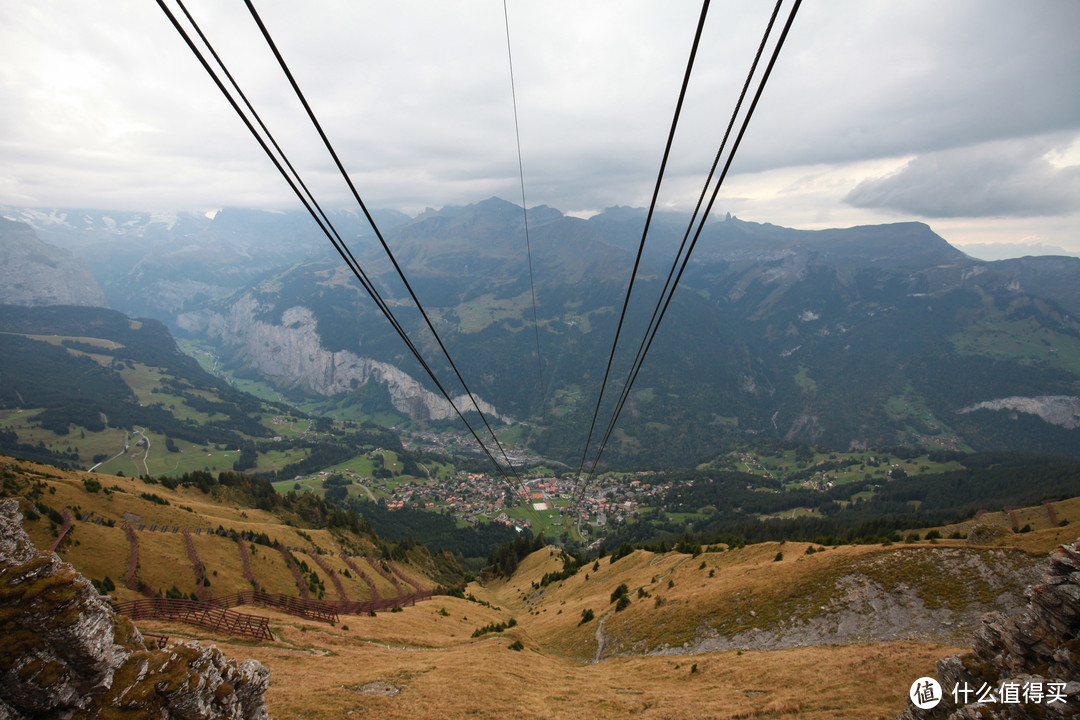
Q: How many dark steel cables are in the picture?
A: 7